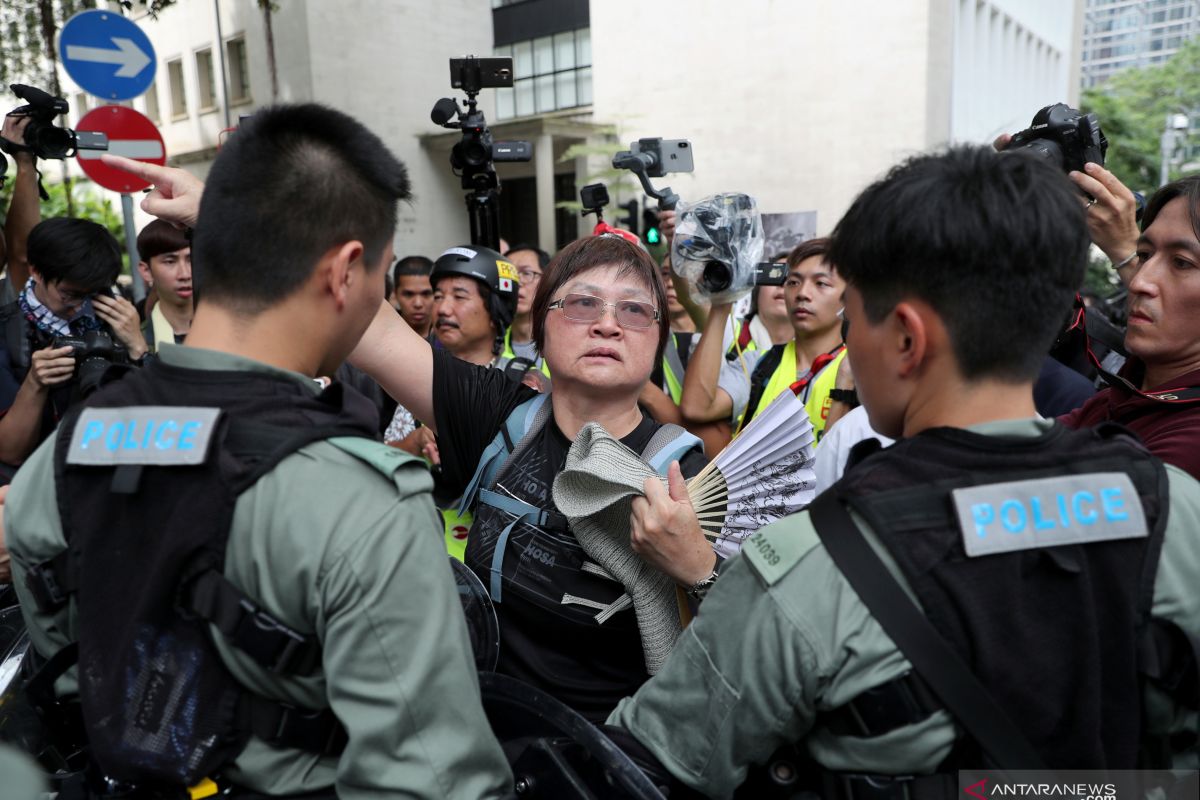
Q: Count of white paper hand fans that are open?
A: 1